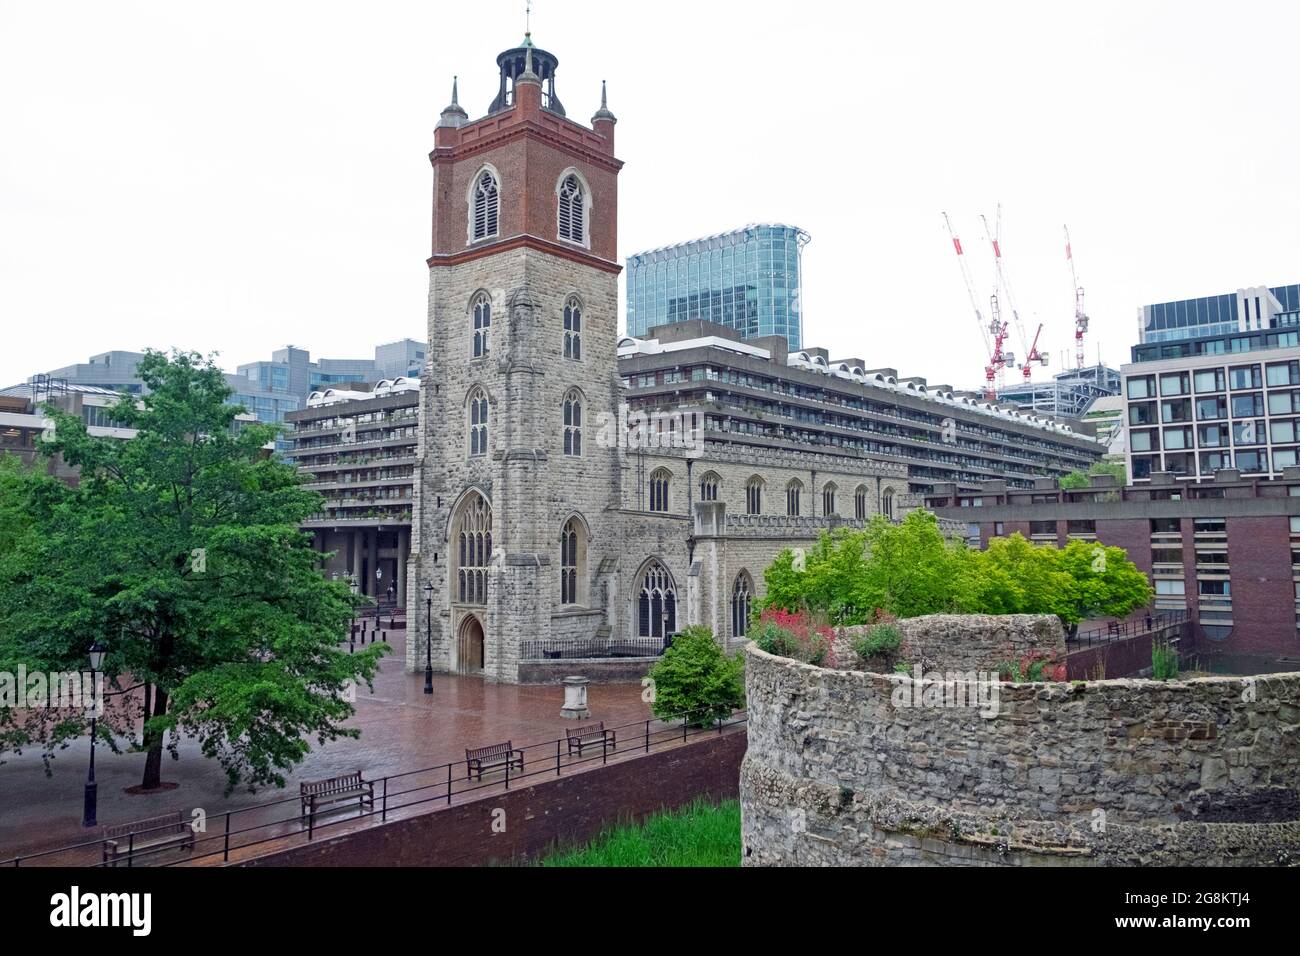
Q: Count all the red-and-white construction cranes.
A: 4